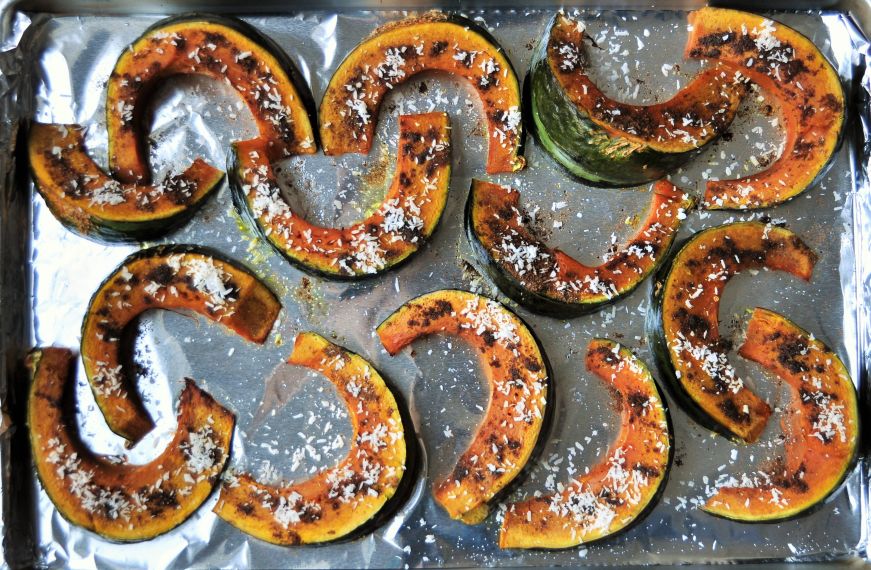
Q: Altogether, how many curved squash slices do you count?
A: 14